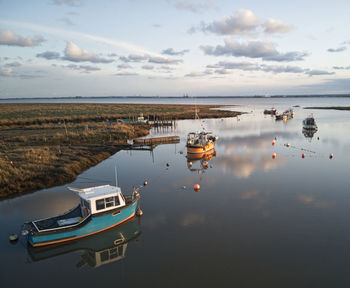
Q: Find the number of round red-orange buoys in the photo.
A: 5